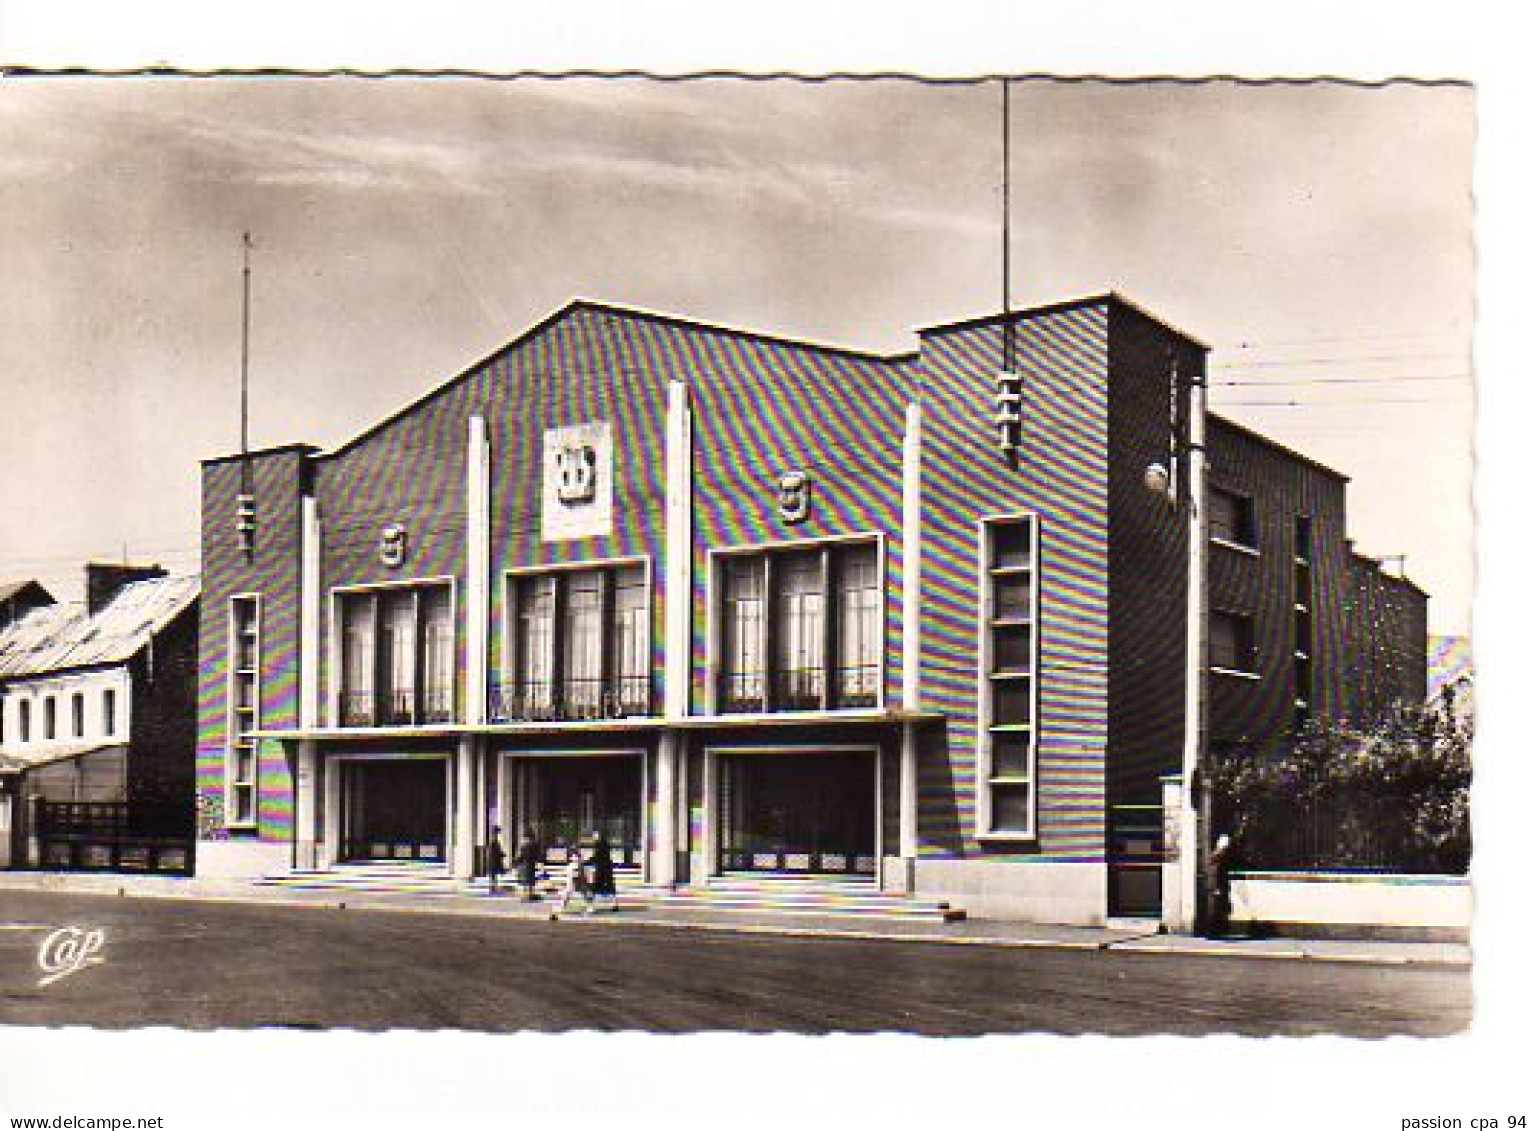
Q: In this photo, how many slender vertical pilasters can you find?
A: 4